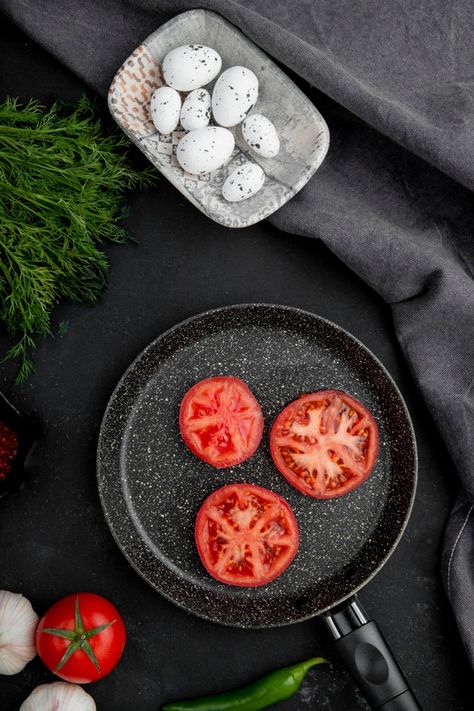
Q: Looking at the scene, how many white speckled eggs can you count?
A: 7